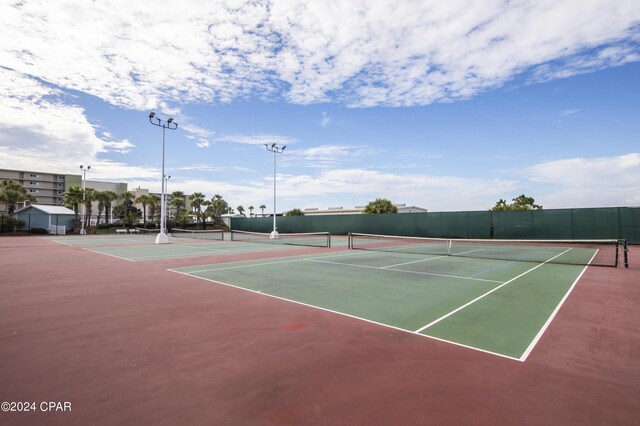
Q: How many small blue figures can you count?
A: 0